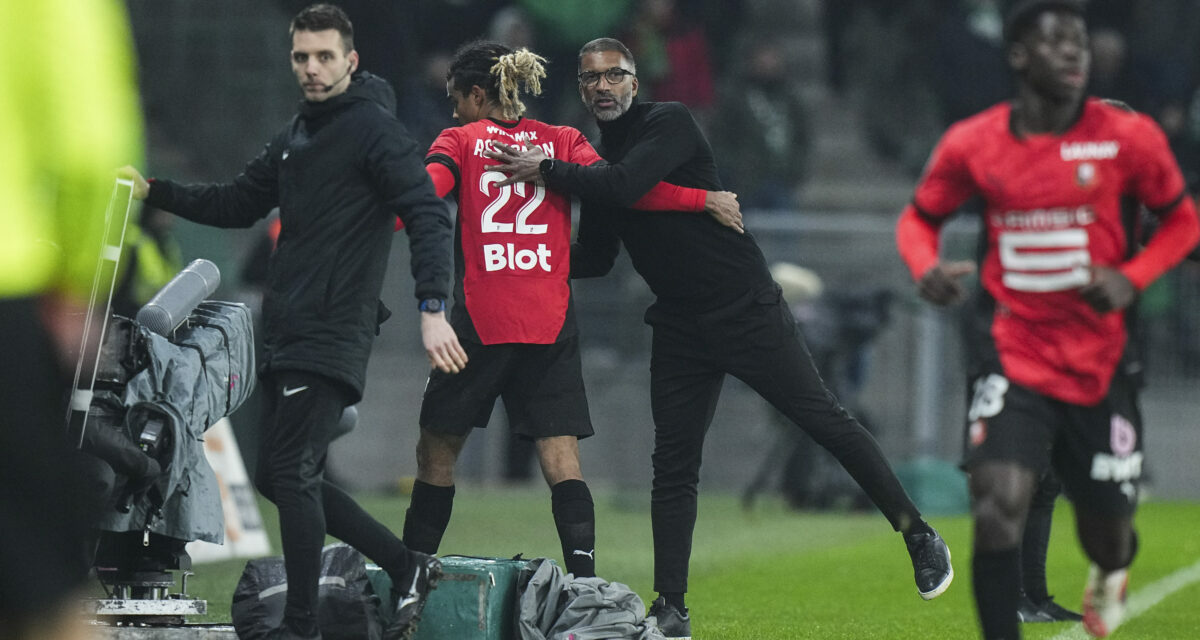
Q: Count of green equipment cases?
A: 1